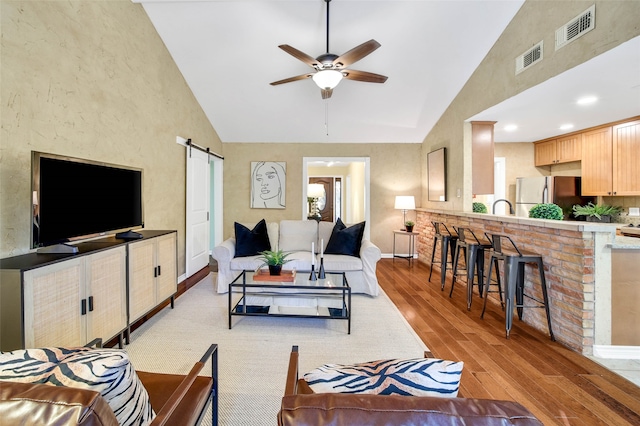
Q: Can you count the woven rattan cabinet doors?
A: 4